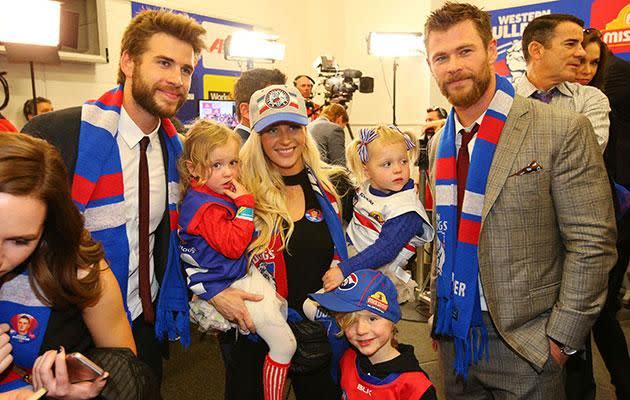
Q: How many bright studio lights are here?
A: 3